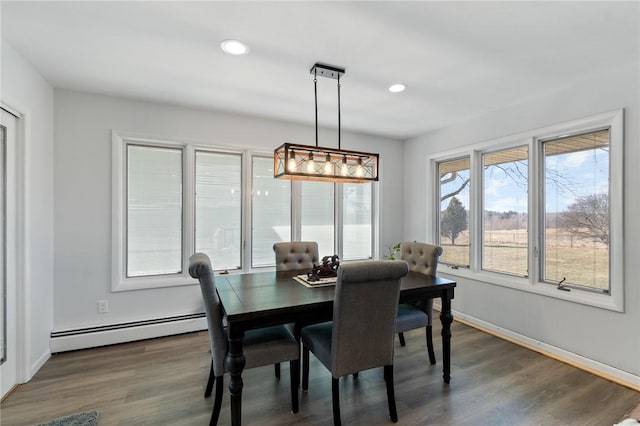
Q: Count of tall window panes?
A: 8